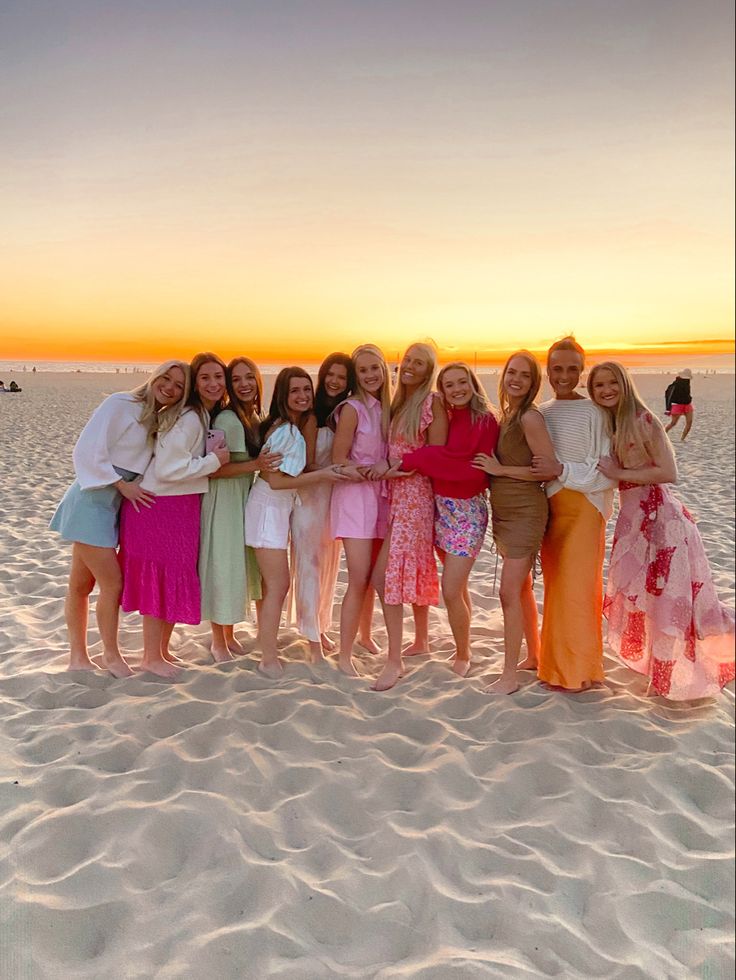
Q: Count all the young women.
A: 11